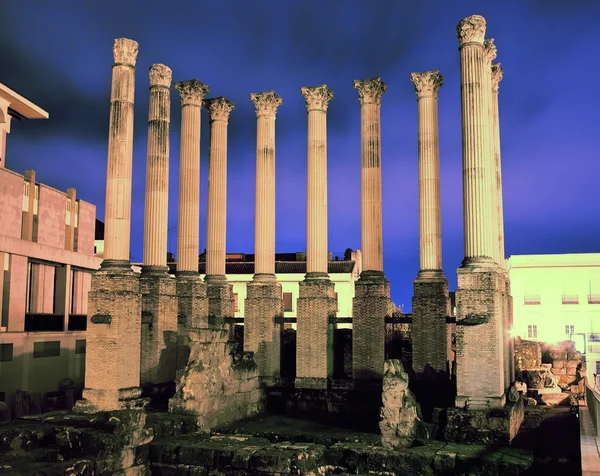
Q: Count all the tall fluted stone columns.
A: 11